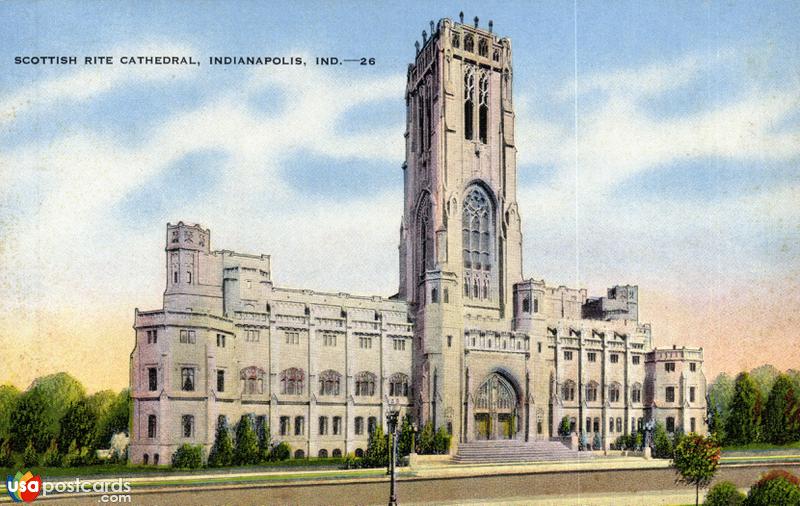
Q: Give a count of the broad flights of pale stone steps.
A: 1